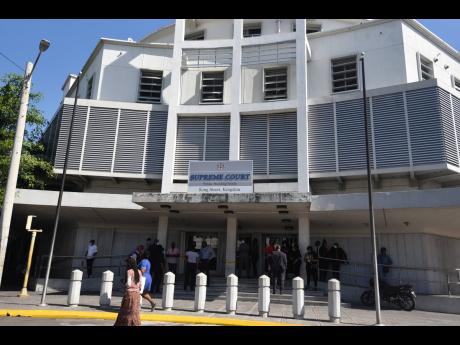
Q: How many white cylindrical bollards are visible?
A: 8